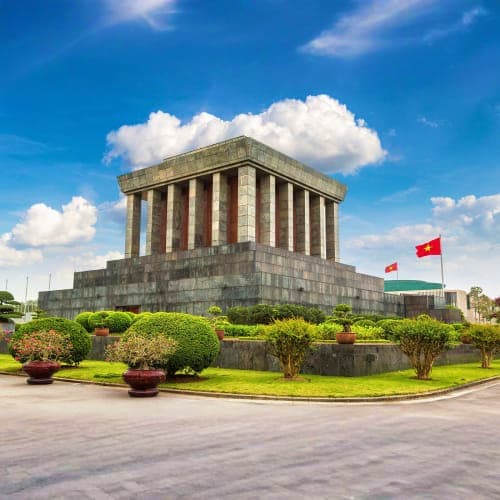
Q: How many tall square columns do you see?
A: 11